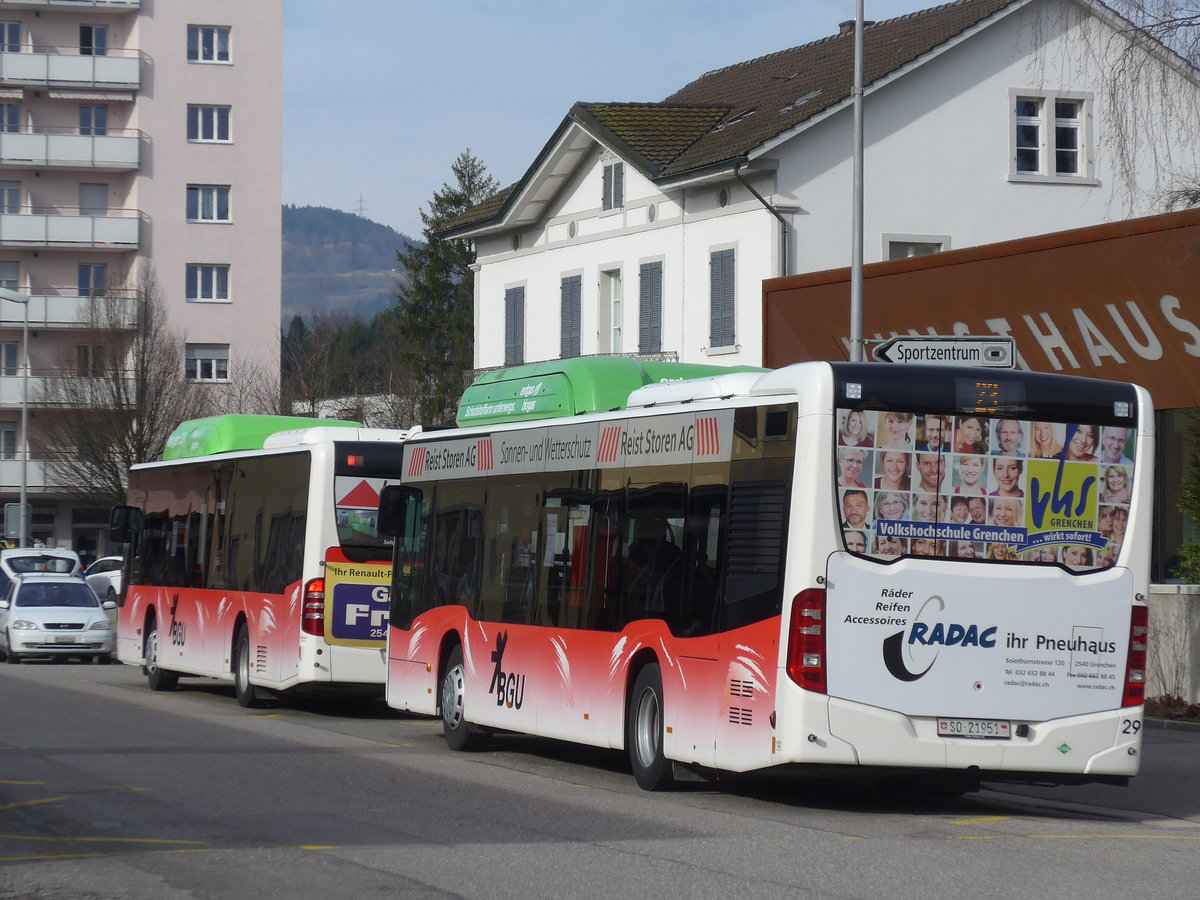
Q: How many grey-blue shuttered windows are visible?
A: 5